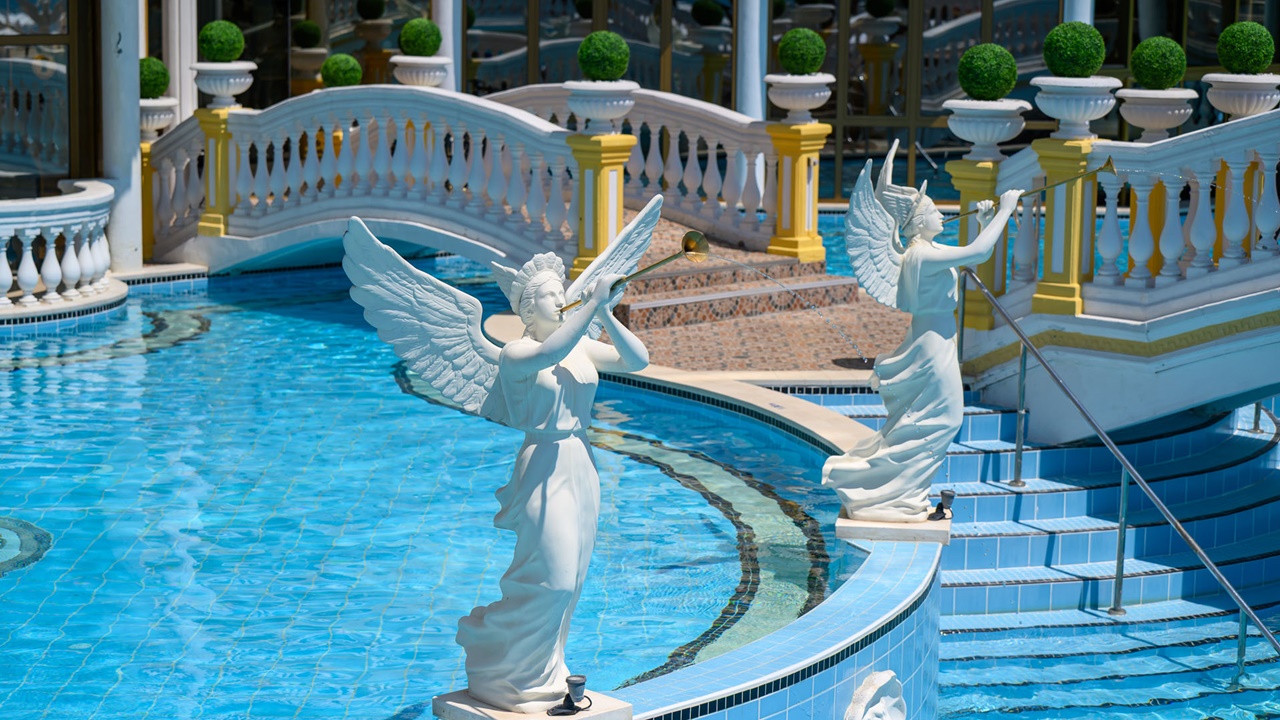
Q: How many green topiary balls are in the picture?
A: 10